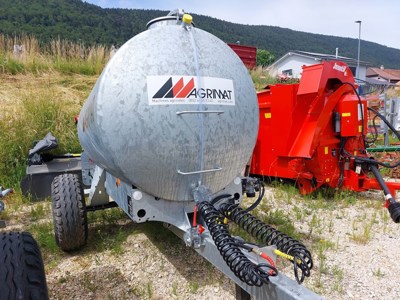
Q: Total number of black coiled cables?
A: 2